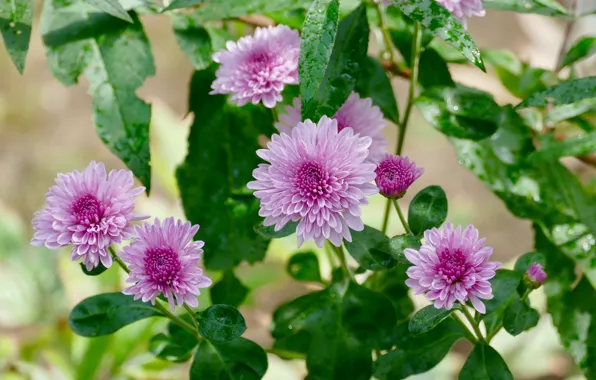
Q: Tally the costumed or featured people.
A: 0